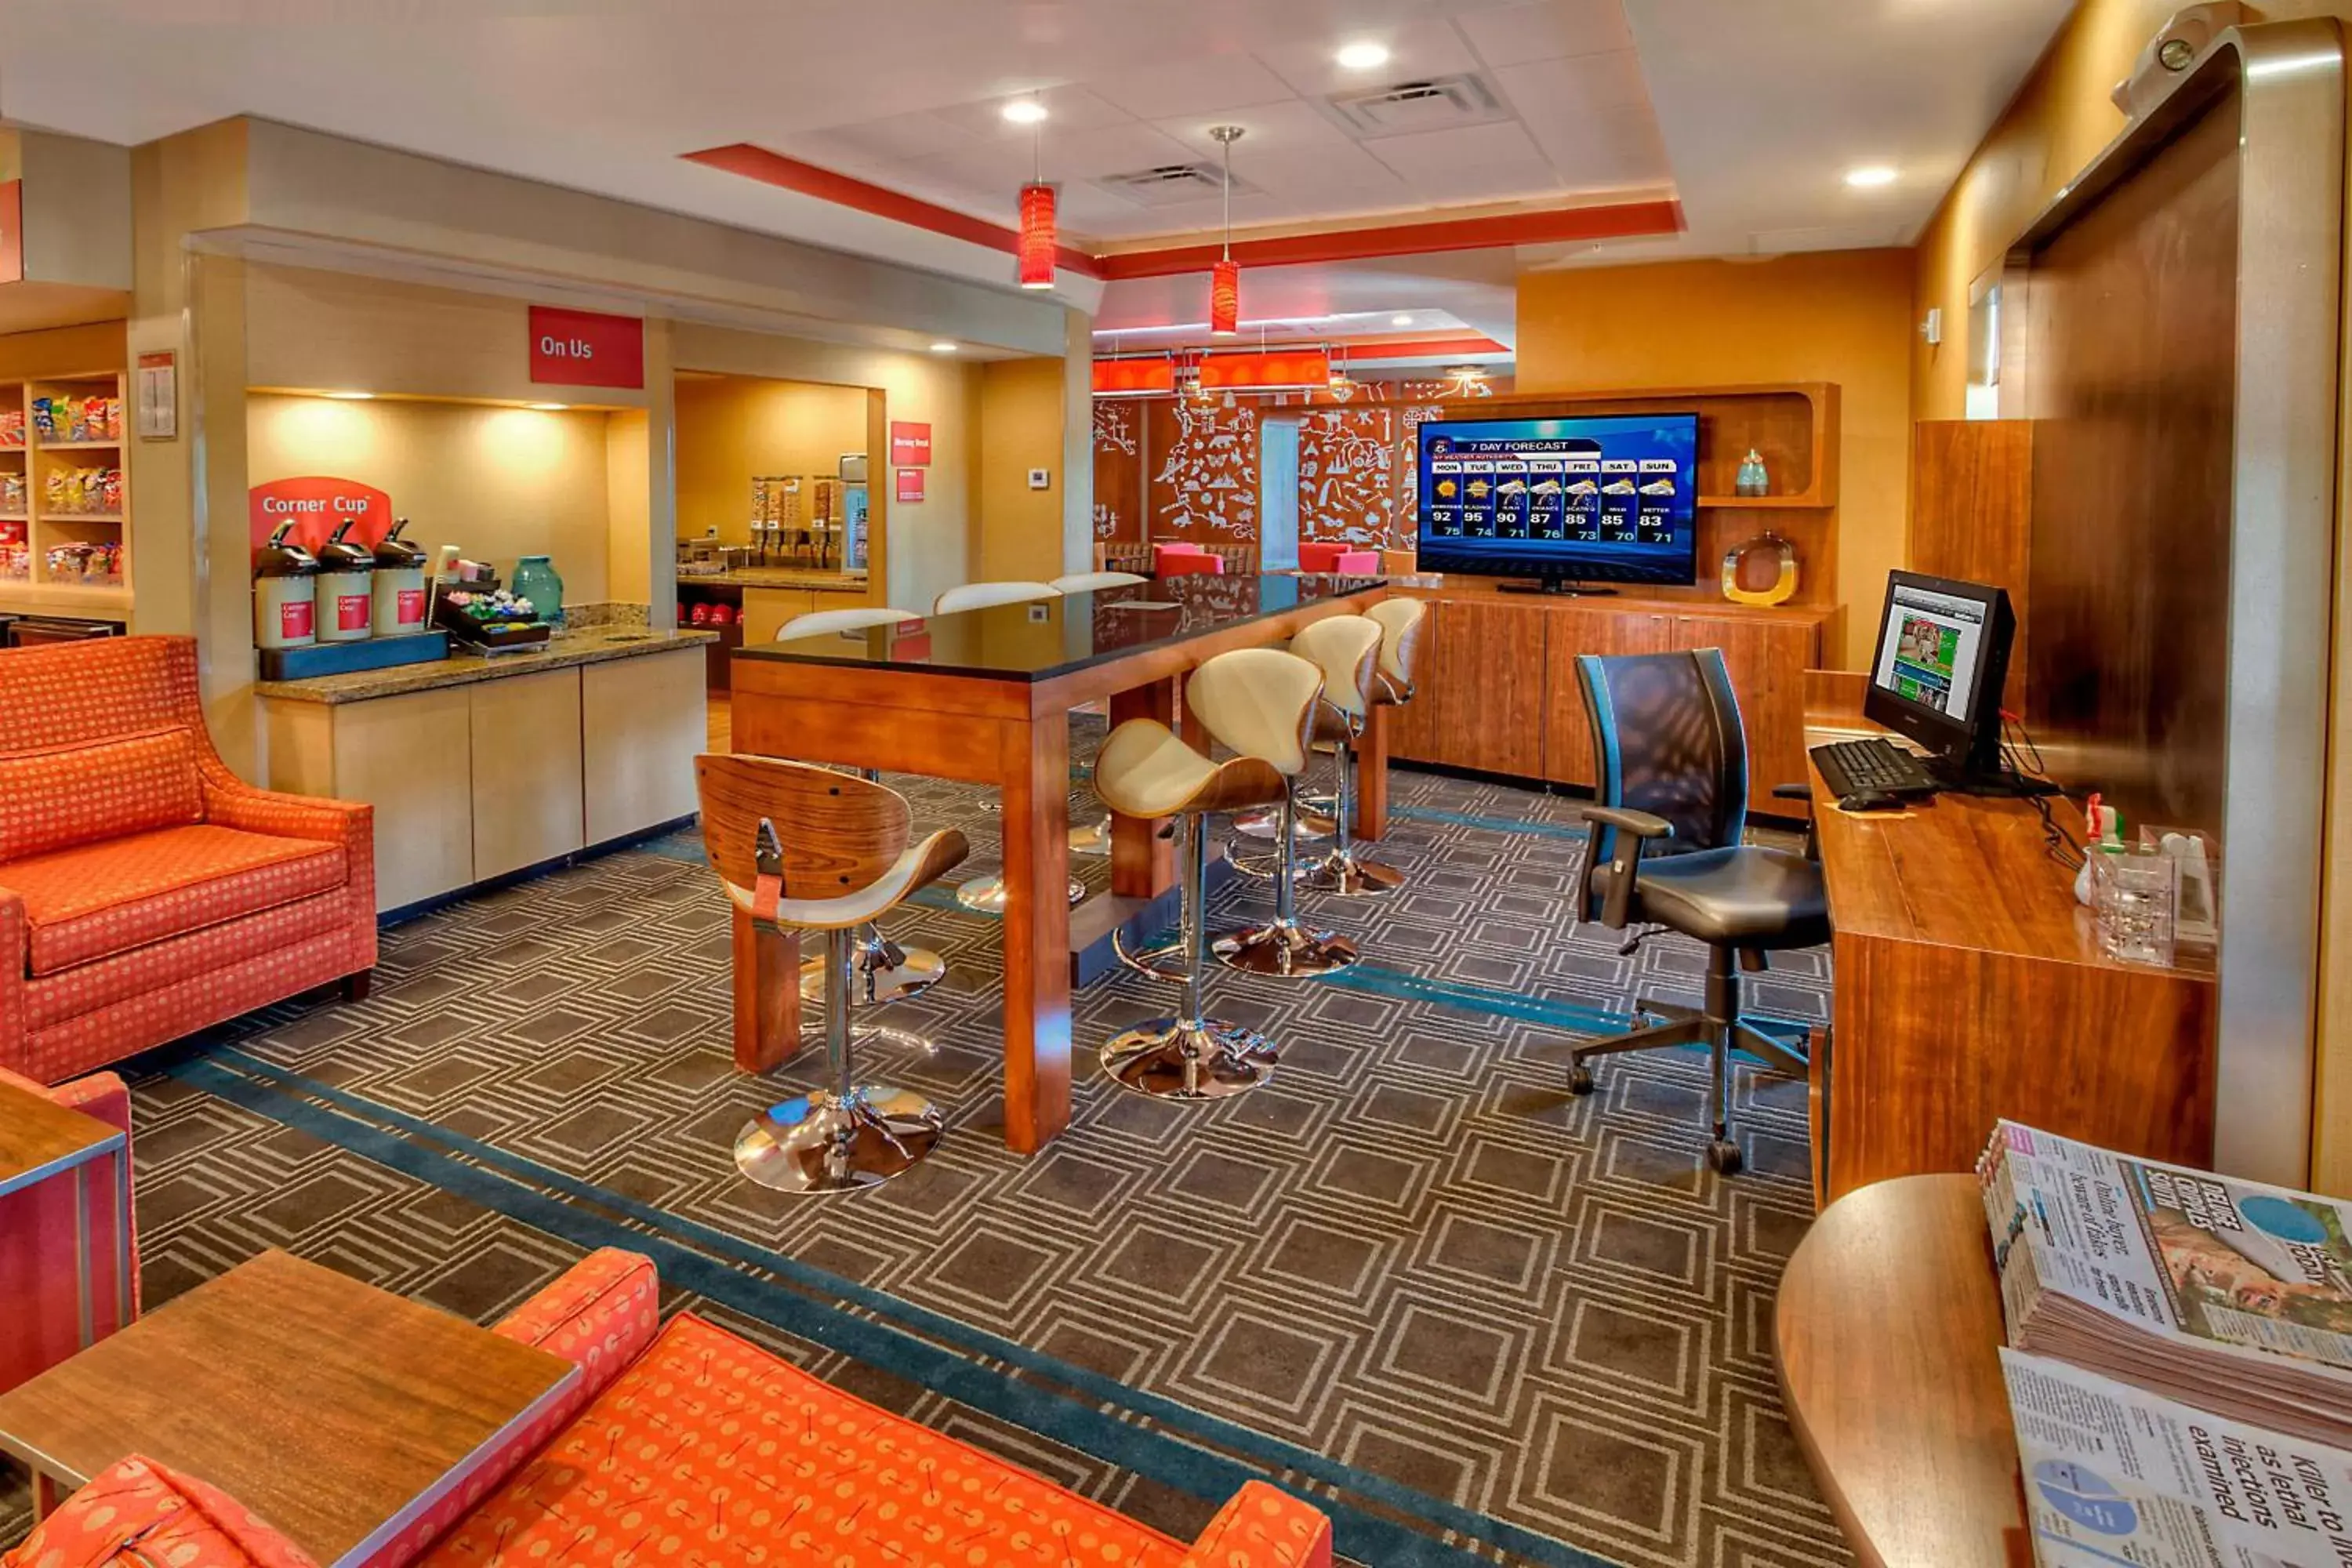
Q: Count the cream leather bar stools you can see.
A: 7